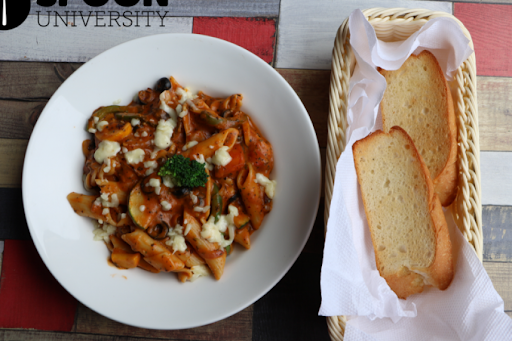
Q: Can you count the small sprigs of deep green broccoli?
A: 1